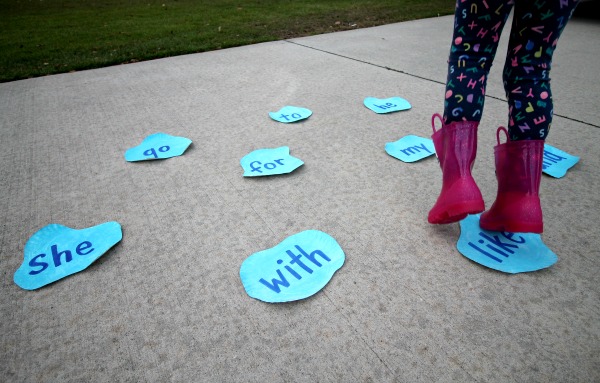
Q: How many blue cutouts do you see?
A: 9